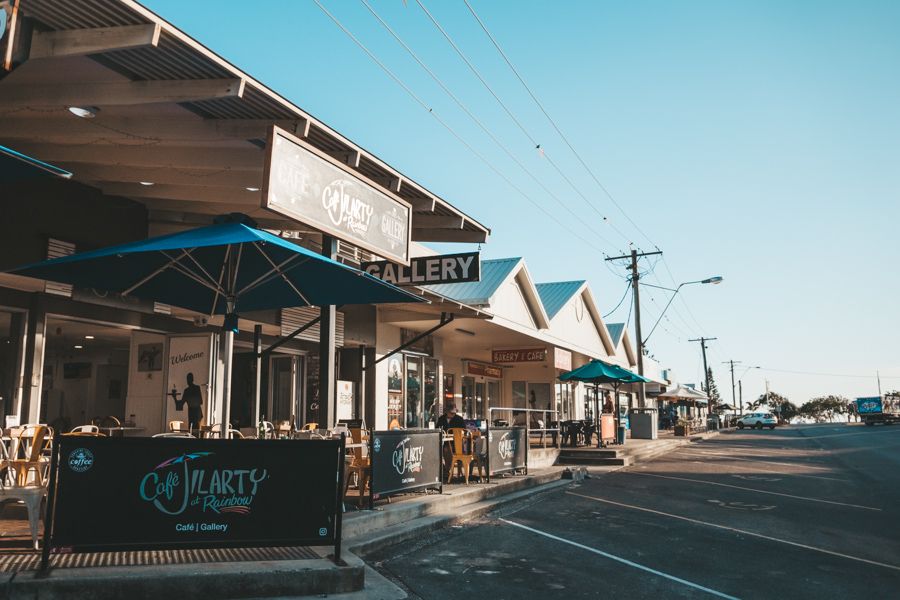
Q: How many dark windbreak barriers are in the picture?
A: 3